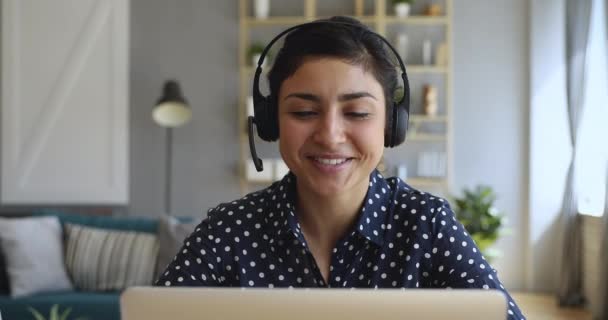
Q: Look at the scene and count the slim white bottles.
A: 2